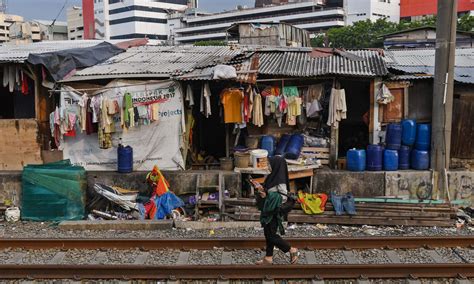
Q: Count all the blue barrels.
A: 12